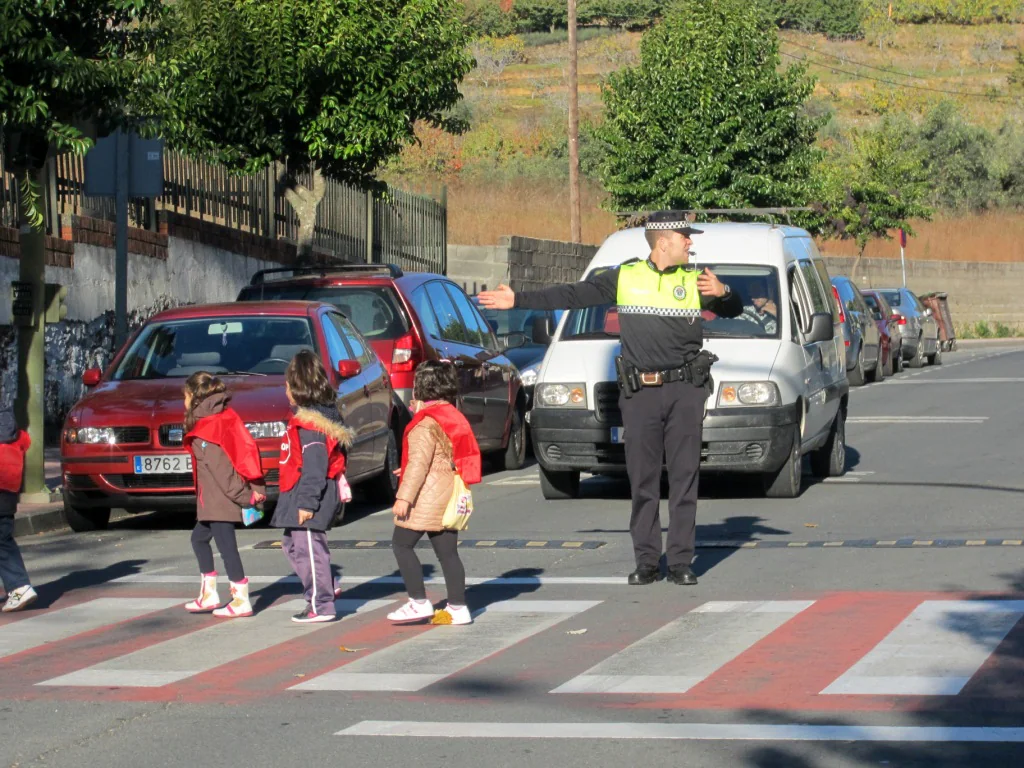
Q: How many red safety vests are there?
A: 4